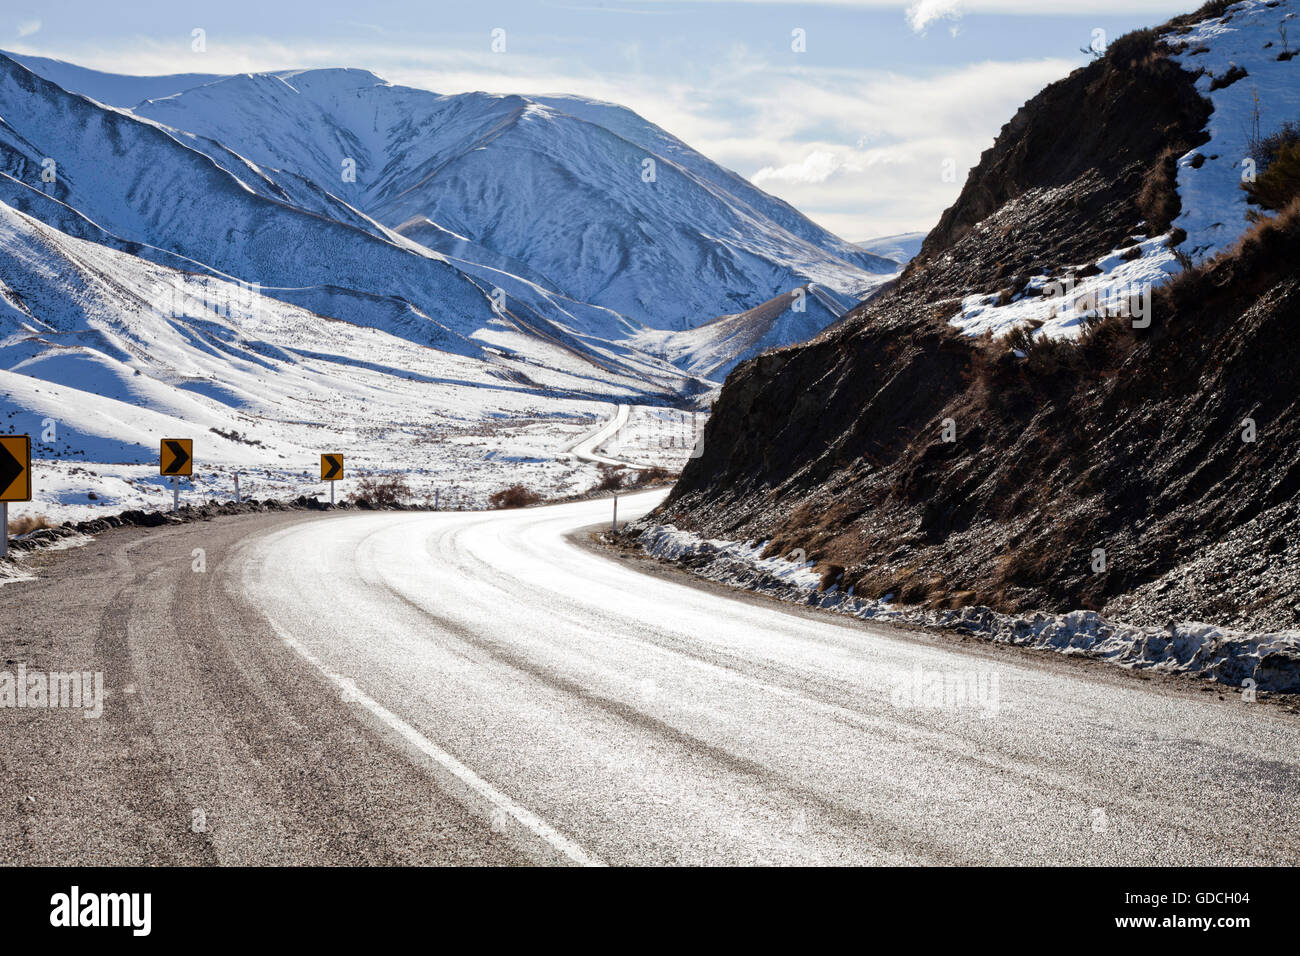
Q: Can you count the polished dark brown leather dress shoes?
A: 0